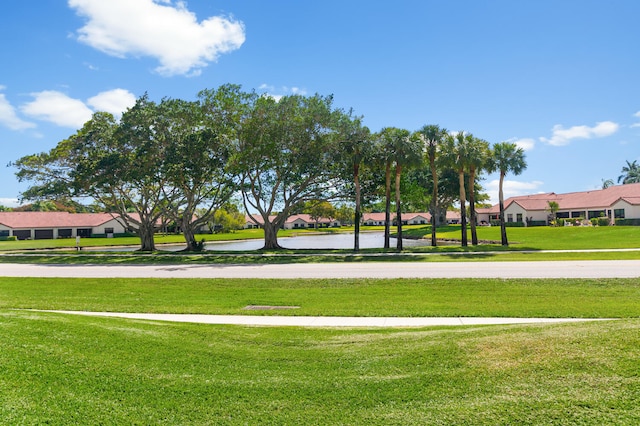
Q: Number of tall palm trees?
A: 7